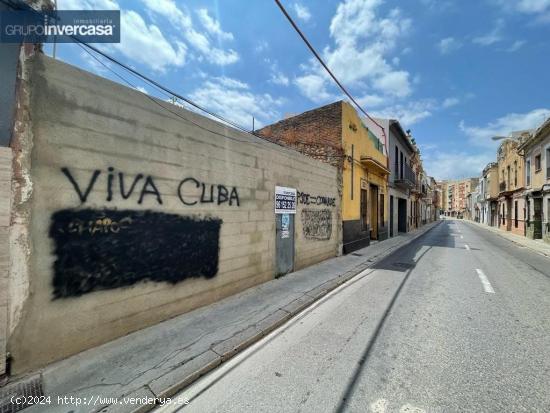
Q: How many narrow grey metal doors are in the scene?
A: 1